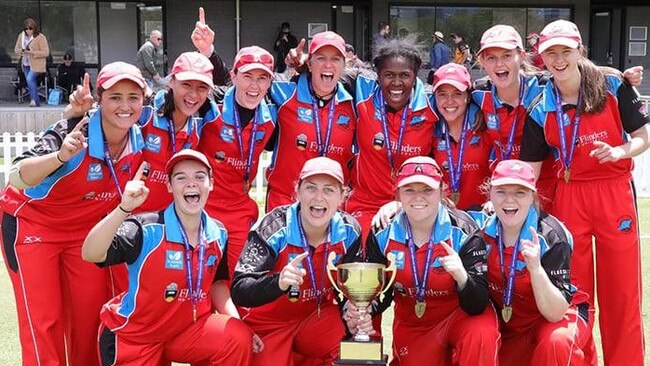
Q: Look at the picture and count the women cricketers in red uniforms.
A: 12